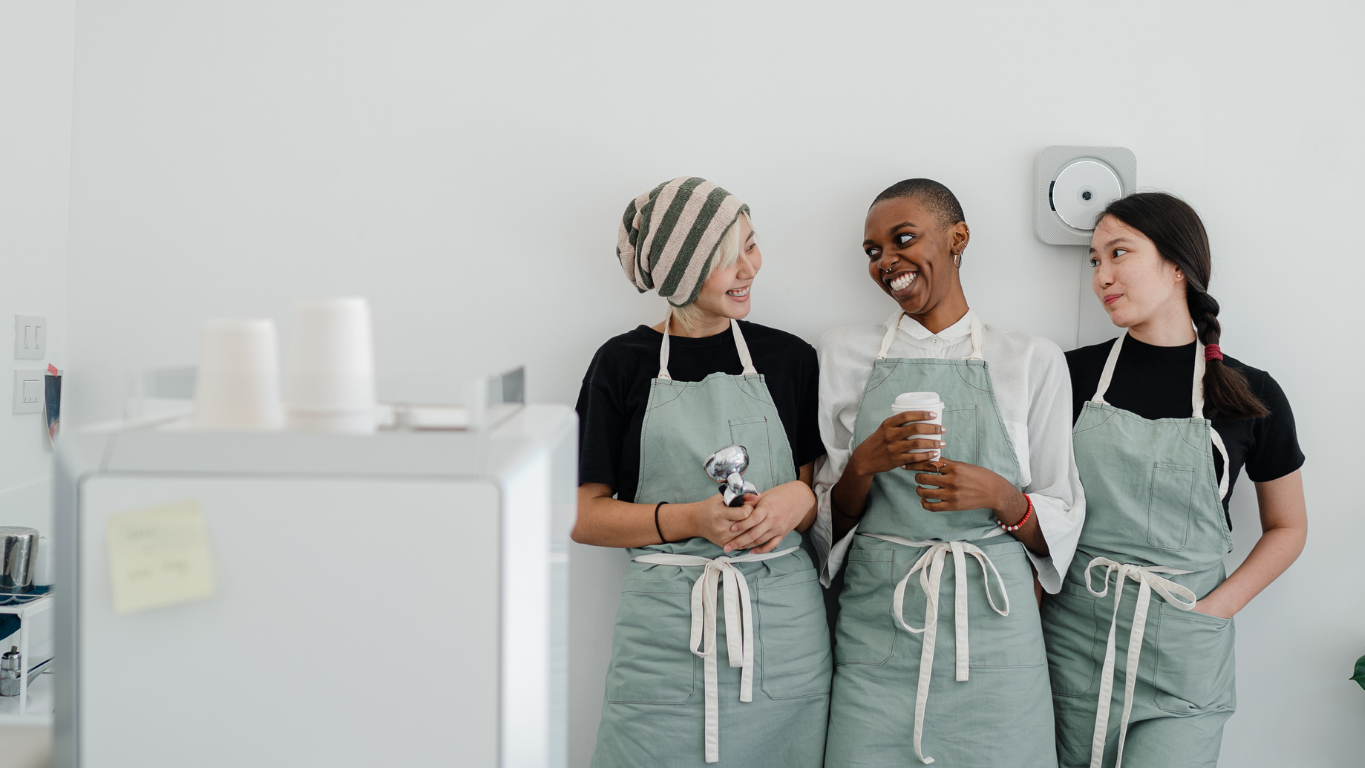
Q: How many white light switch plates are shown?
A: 2